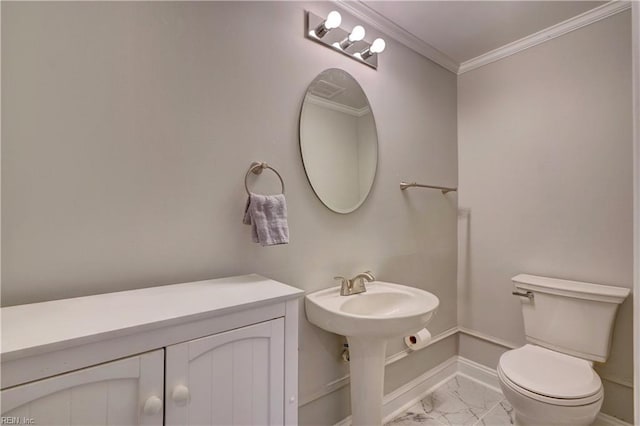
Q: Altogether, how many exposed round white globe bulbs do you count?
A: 3